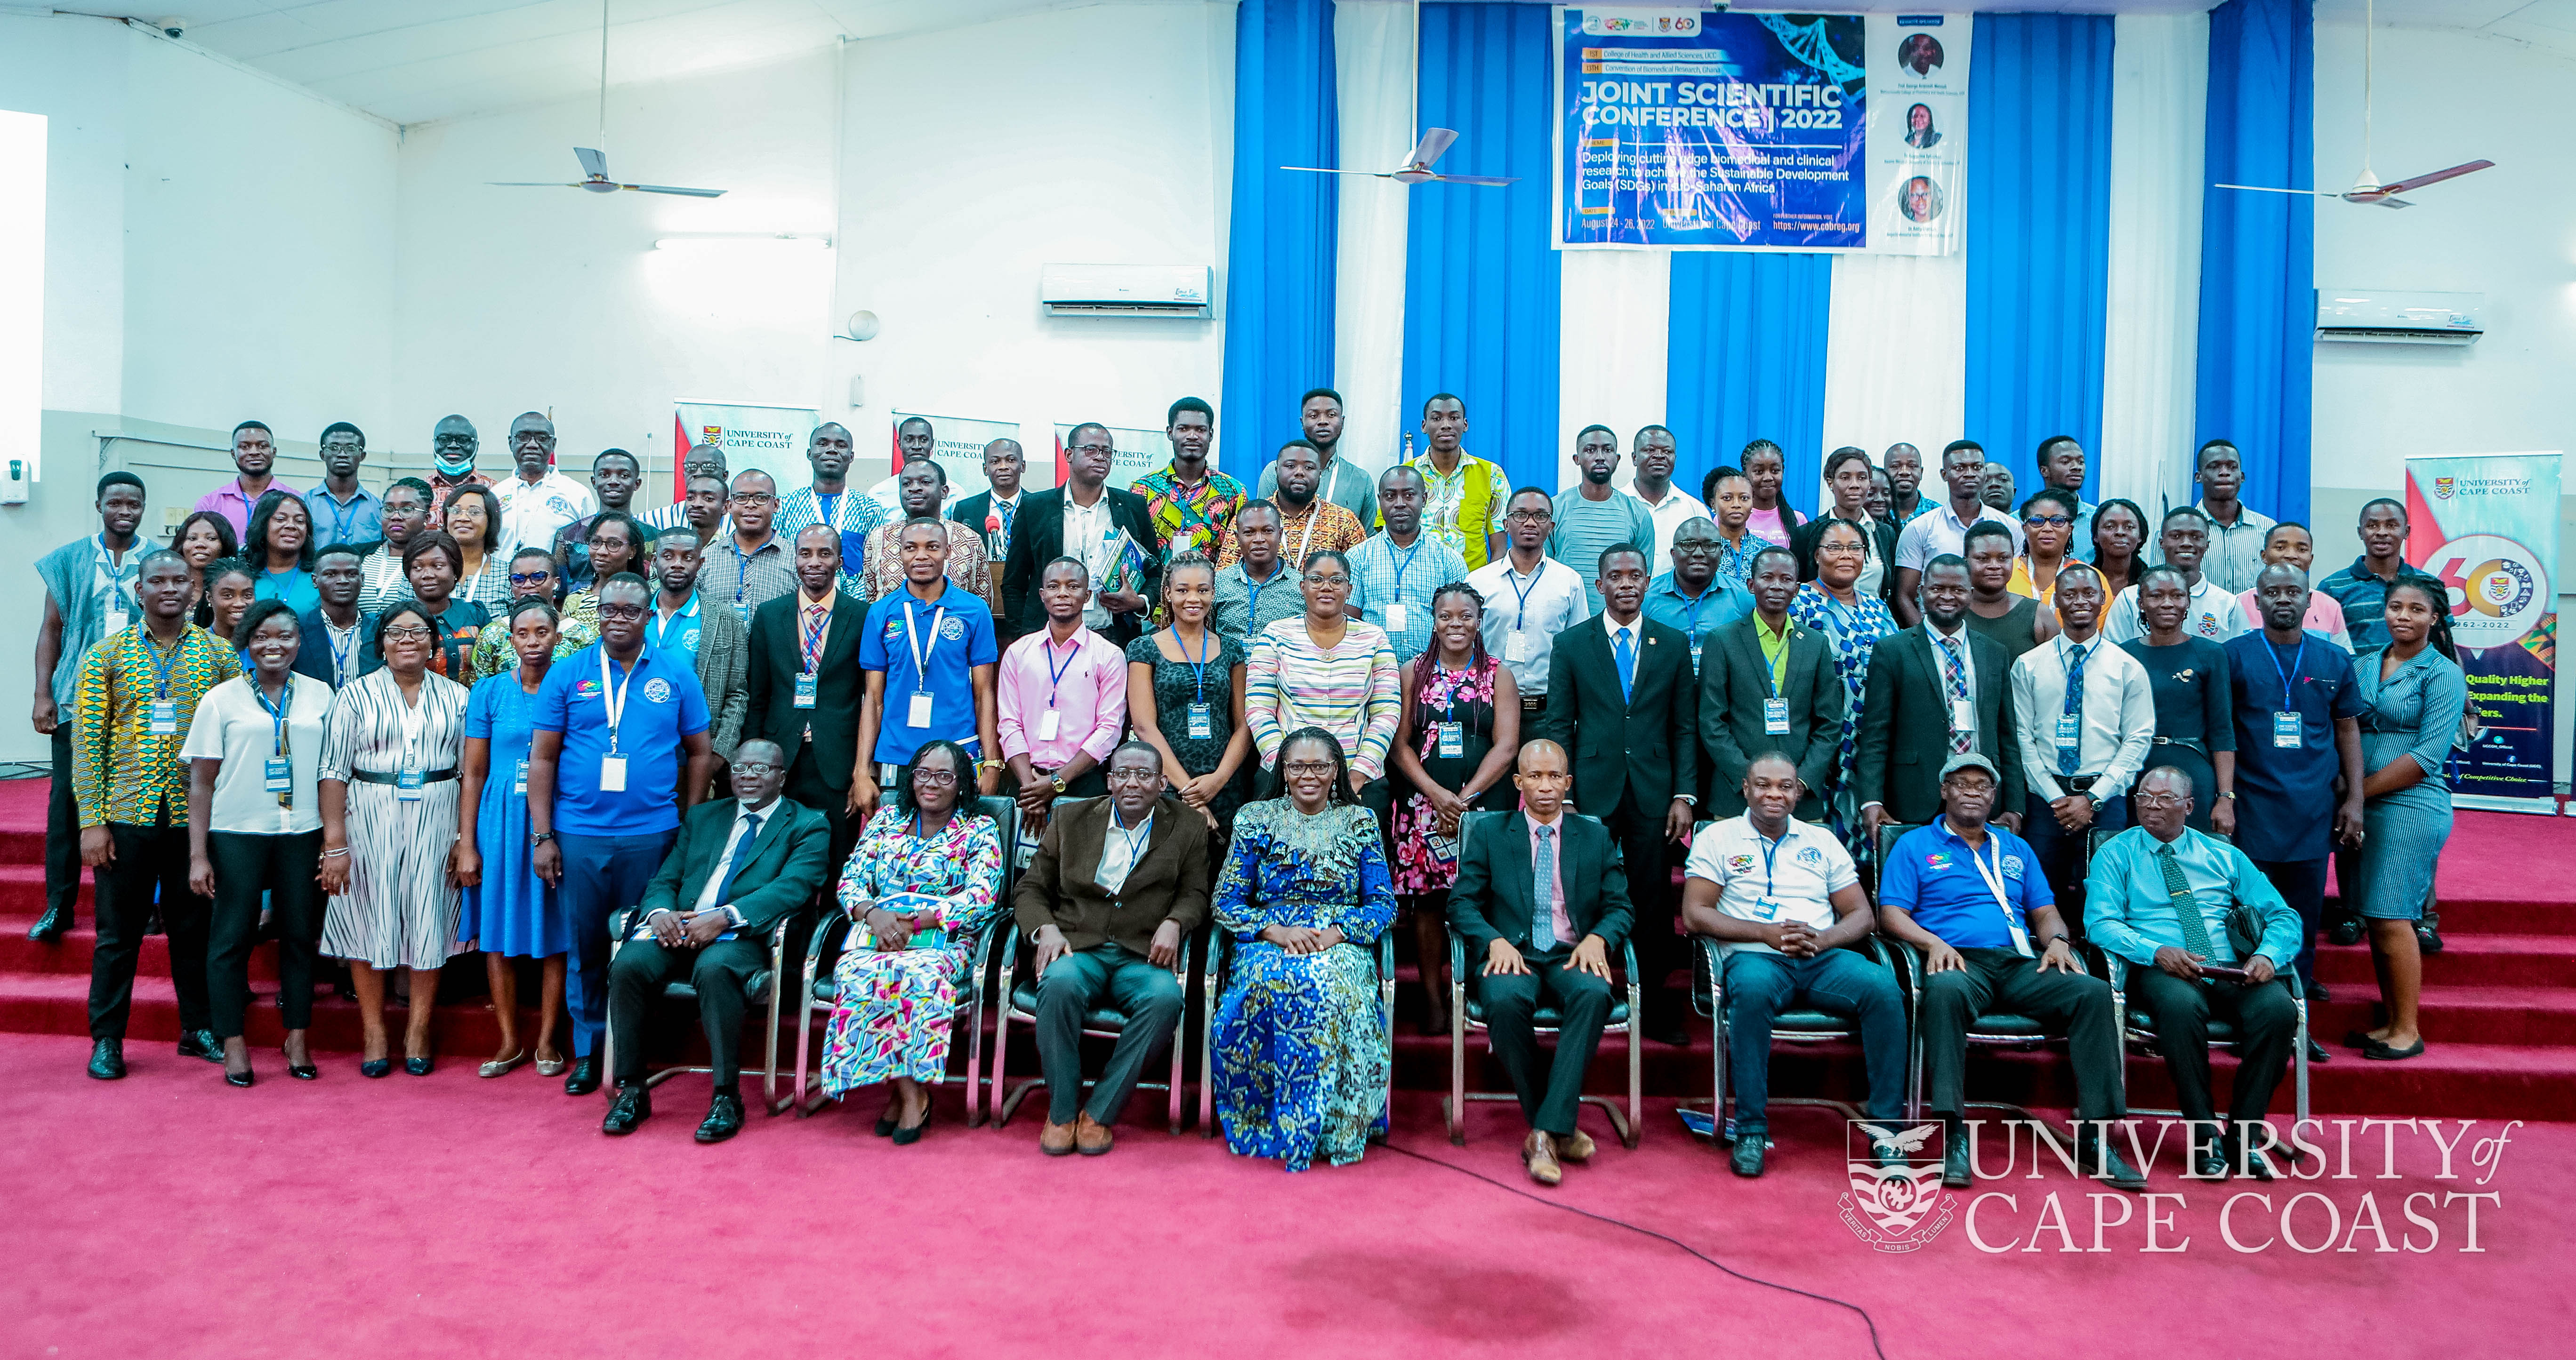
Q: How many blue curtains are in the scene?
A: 5